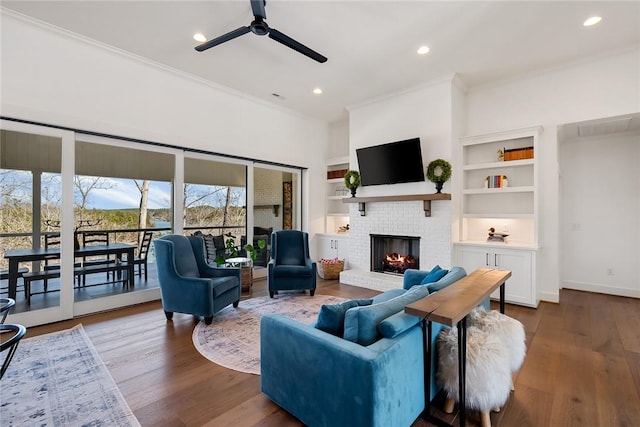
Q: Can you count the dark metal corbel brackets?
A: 2